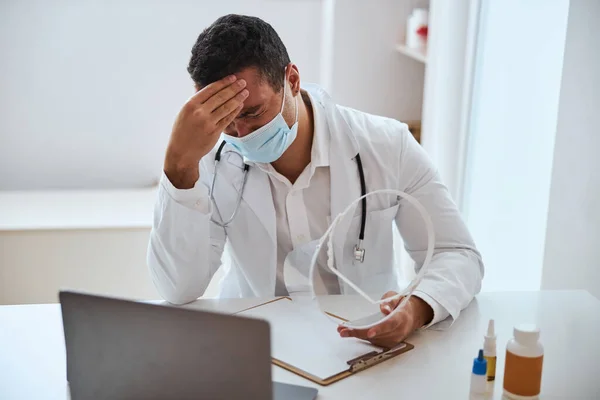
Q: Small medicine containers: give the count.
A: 3